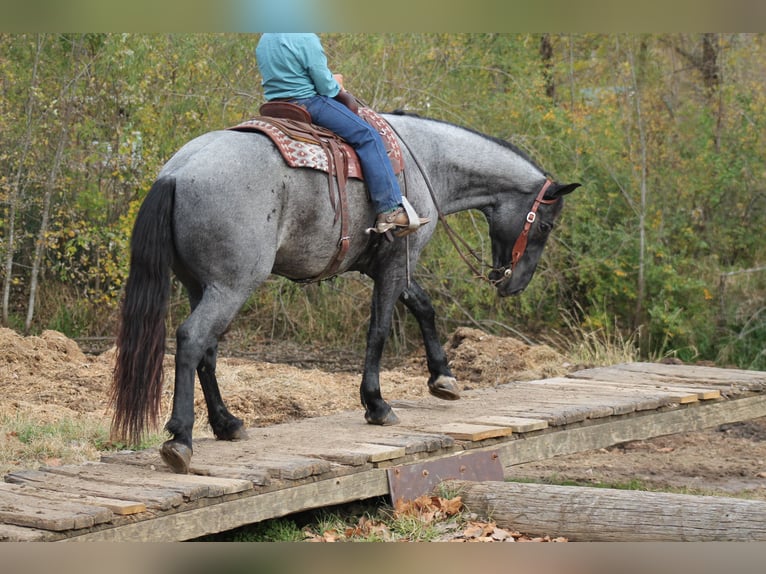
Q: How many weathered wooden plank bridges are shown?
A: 1